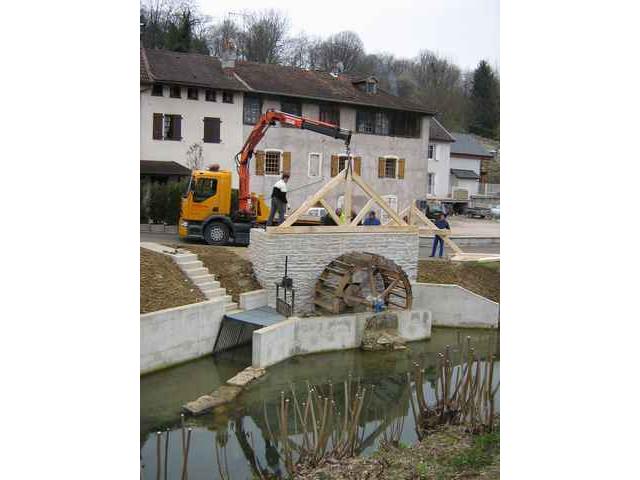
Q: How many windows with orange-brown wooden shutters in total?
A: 3